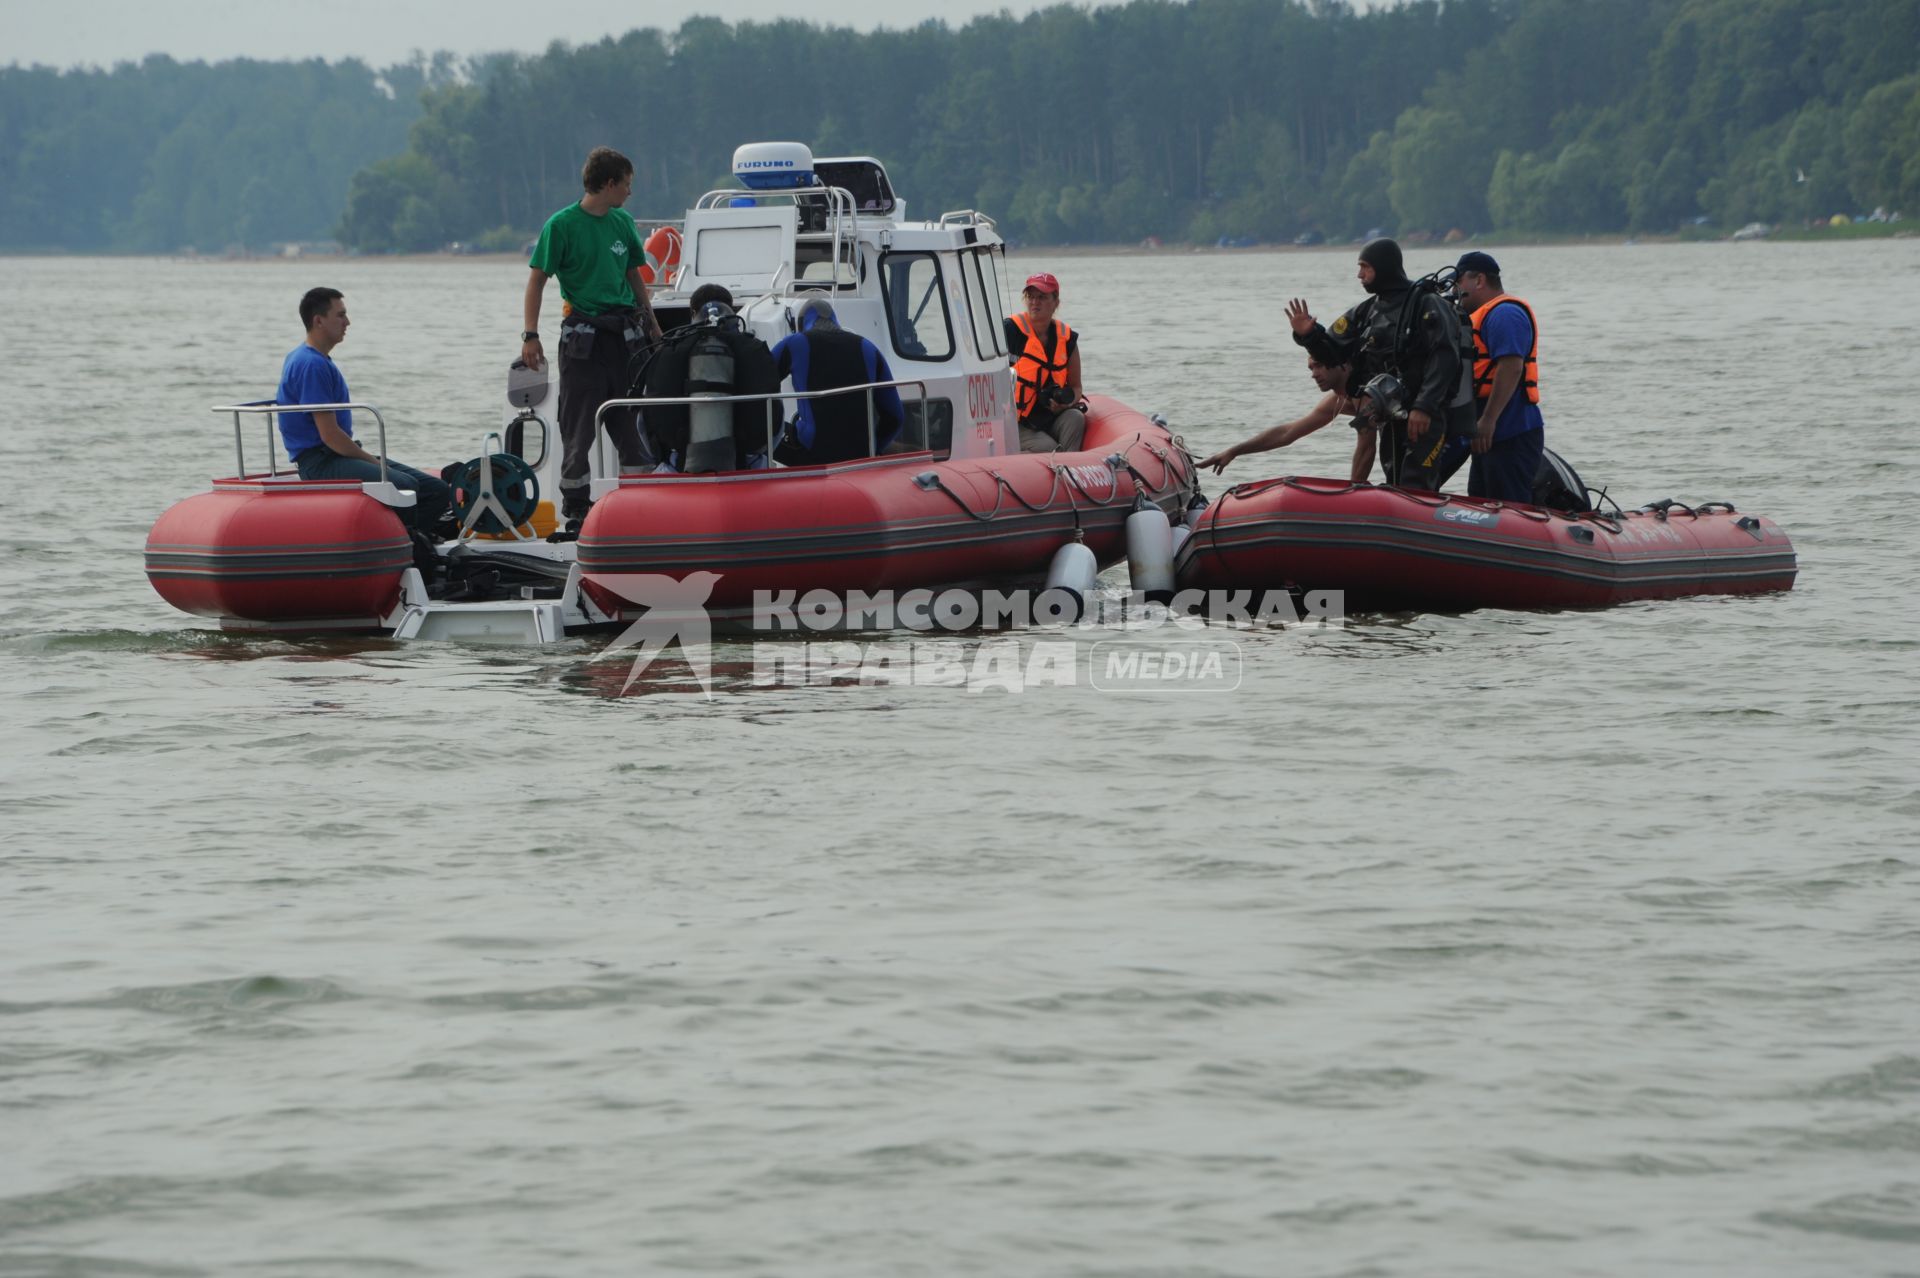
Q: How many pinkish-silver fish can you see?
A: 0